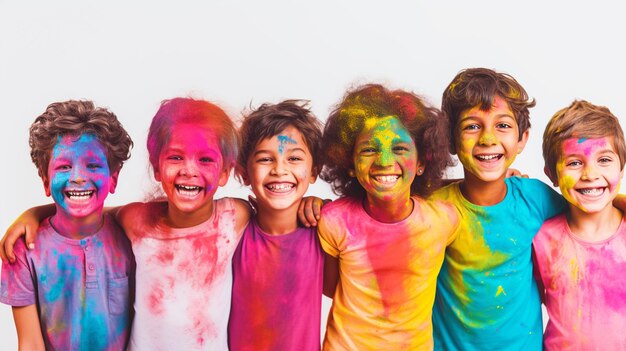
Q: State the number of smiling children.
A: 6